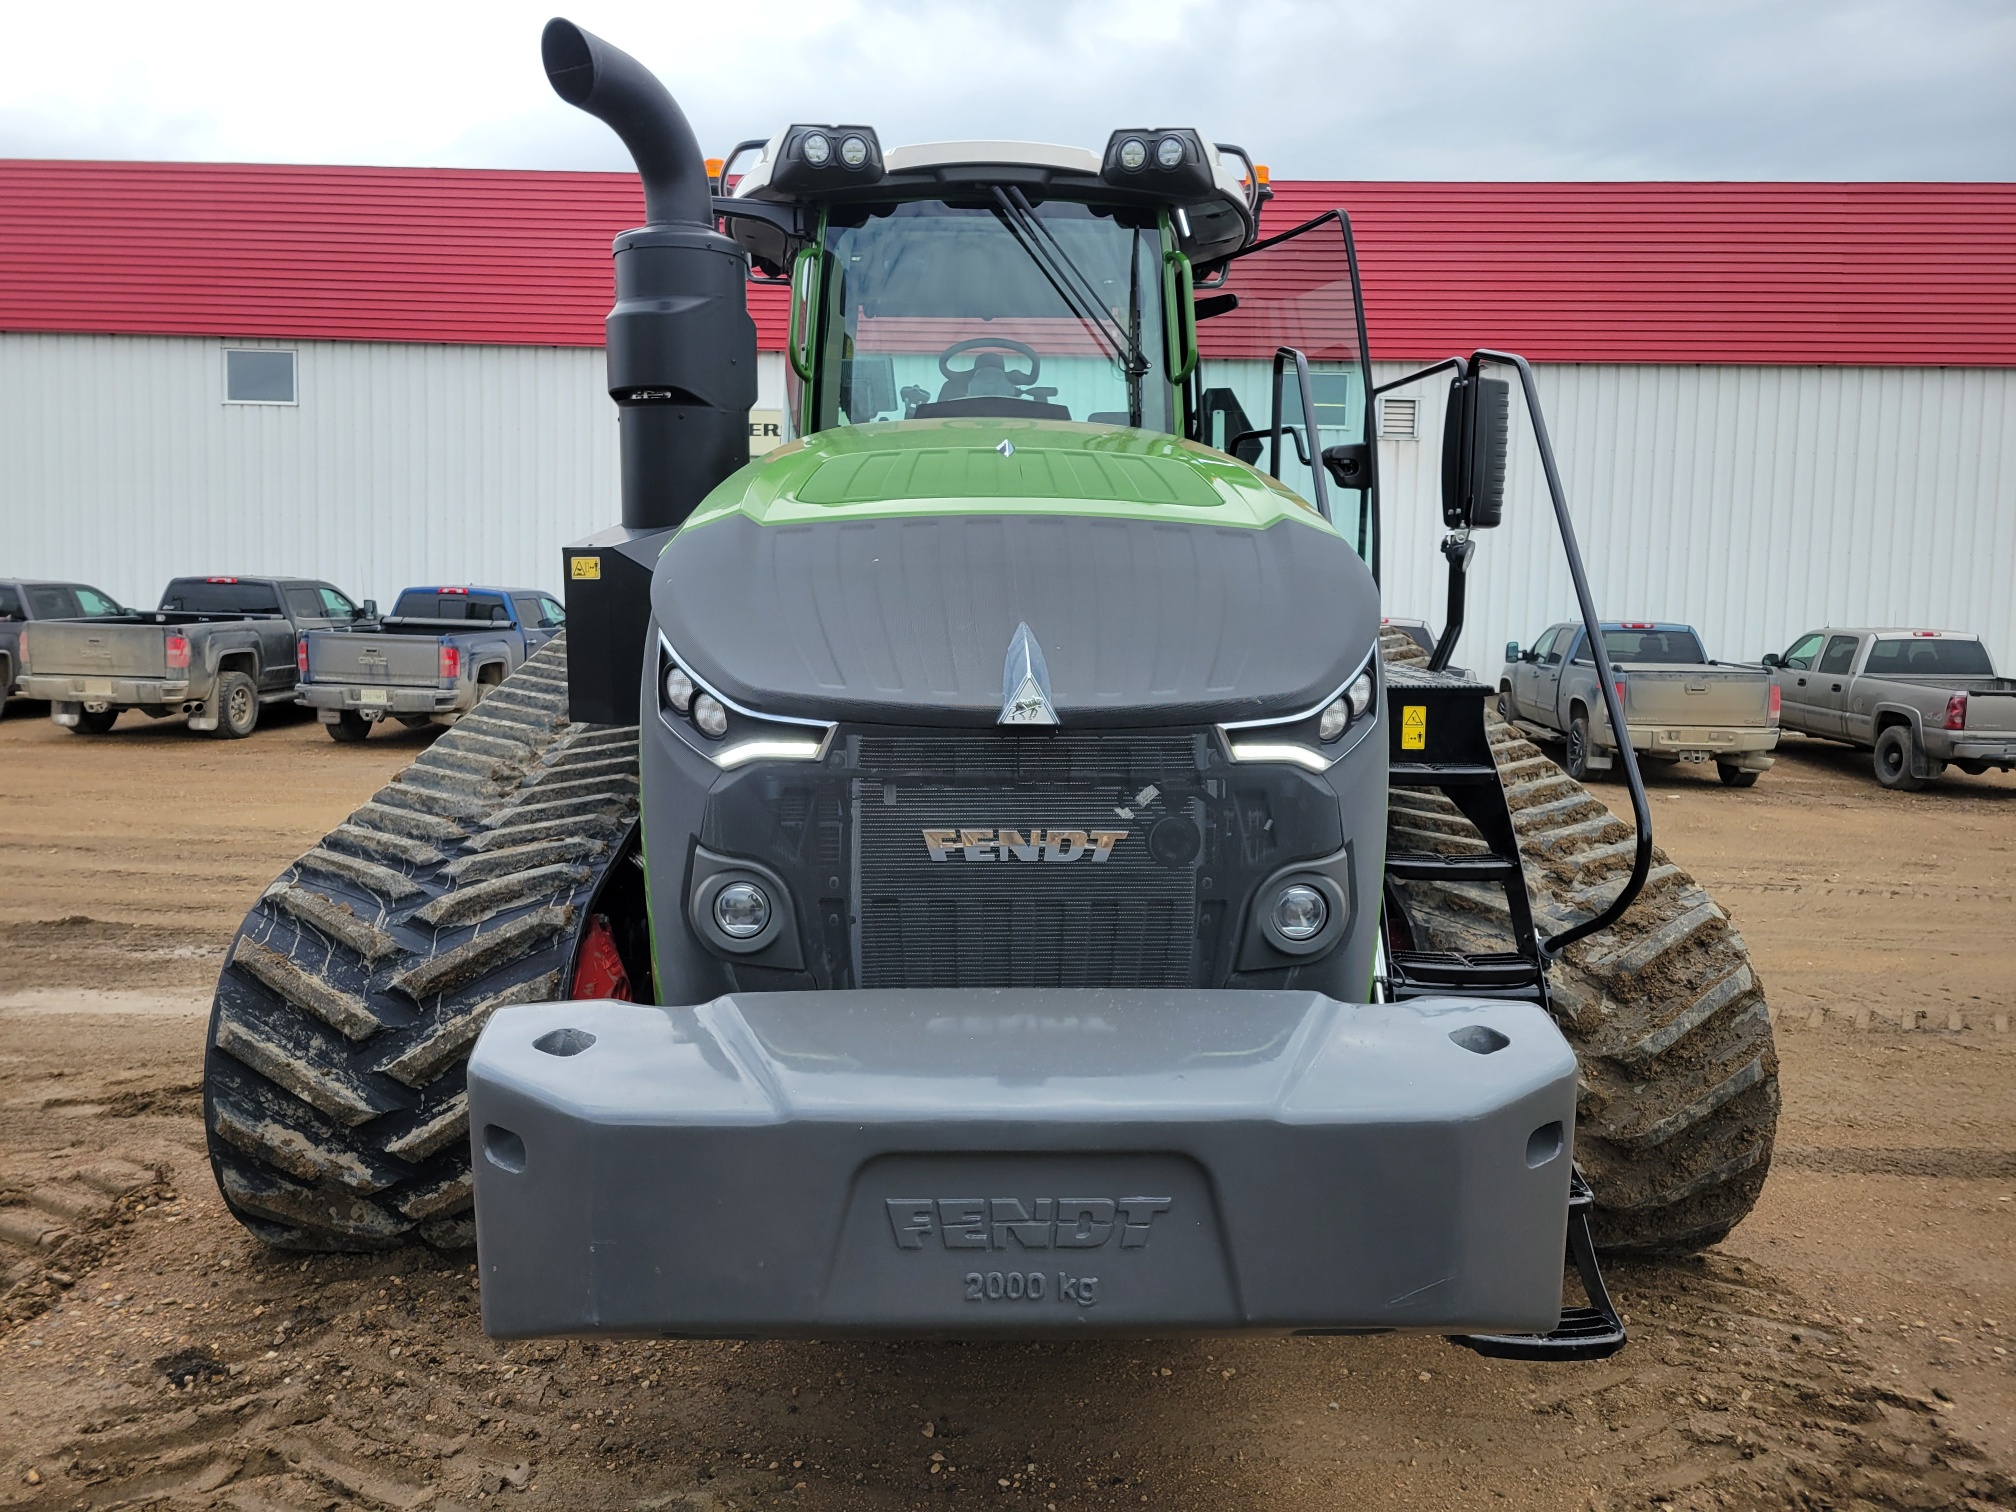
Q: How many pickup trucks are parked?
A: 6